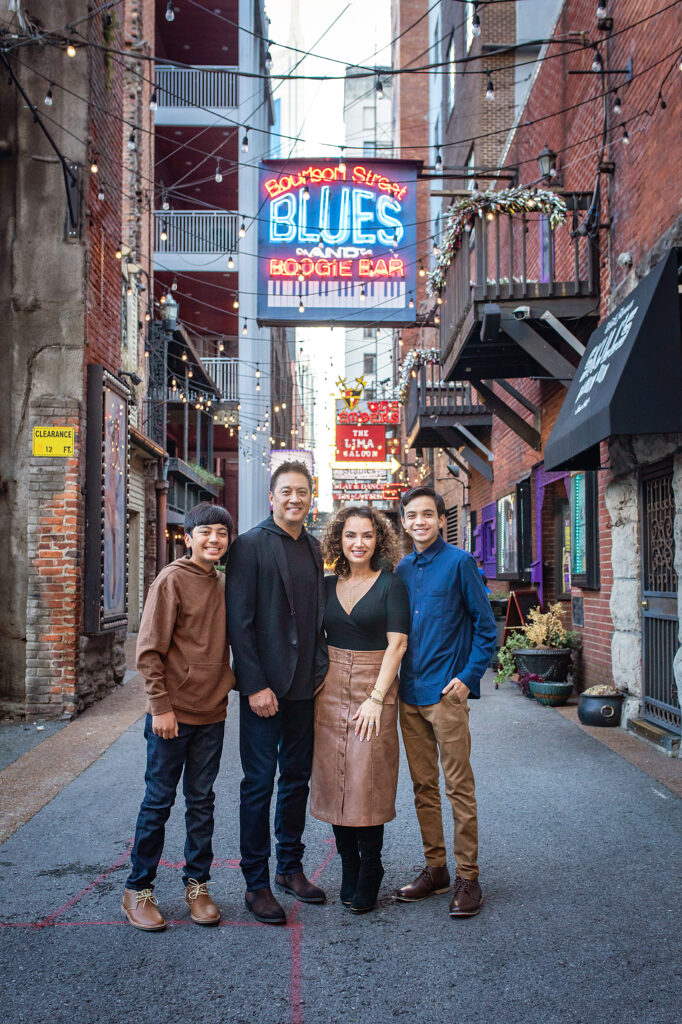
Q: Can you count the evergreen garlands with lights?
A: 2